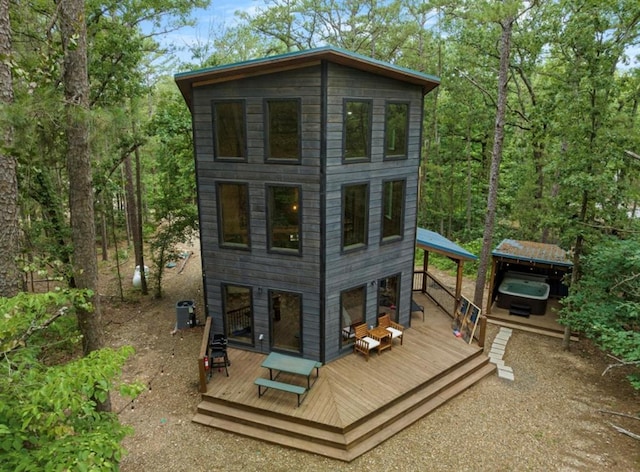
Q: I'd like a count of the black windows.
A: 12